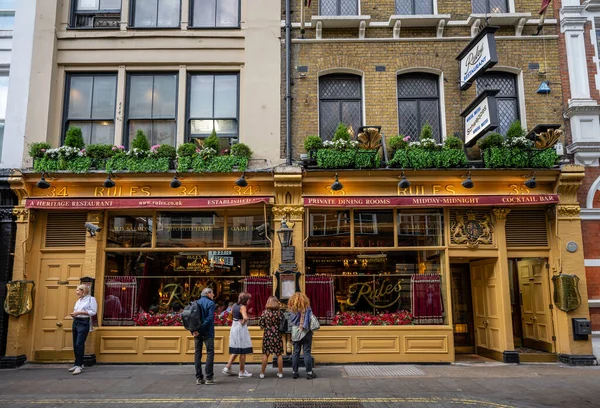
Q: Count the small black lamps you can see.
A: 8